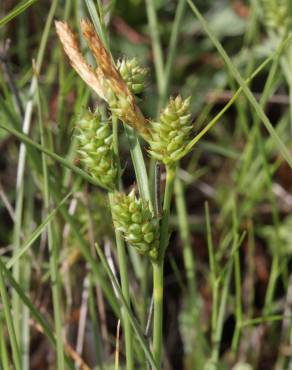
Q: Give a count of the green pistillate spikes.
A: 4